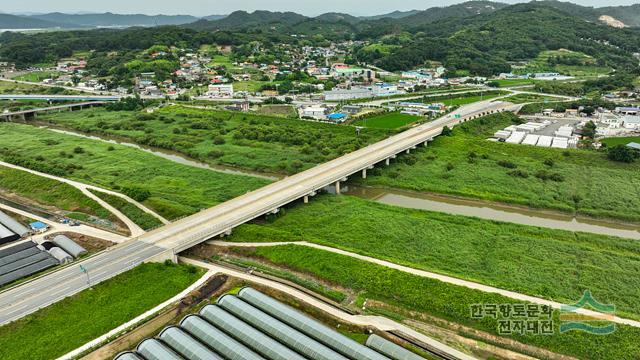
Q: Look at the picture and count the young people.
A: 0